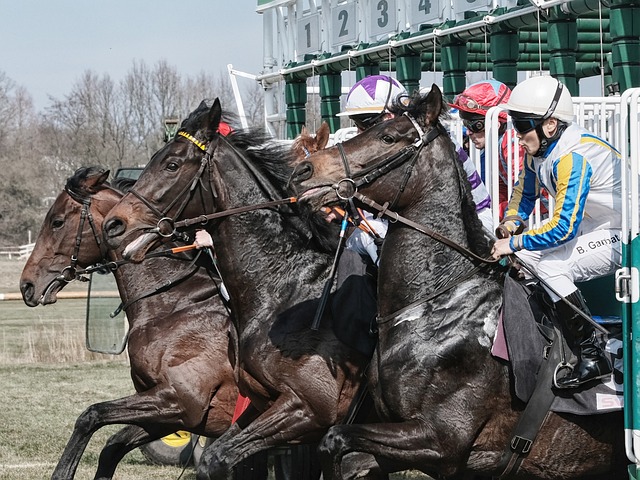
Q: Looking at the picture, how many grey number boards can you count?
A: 5